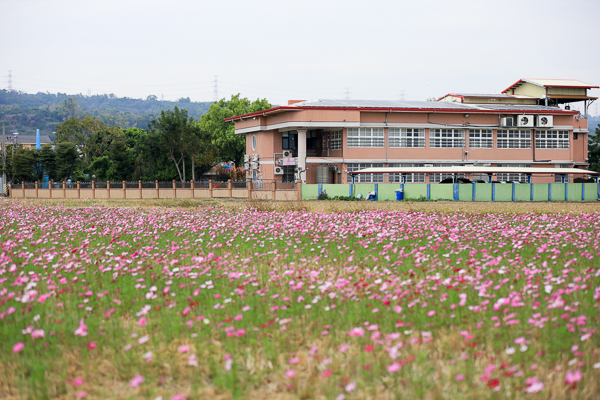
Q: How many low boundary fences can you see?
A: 2